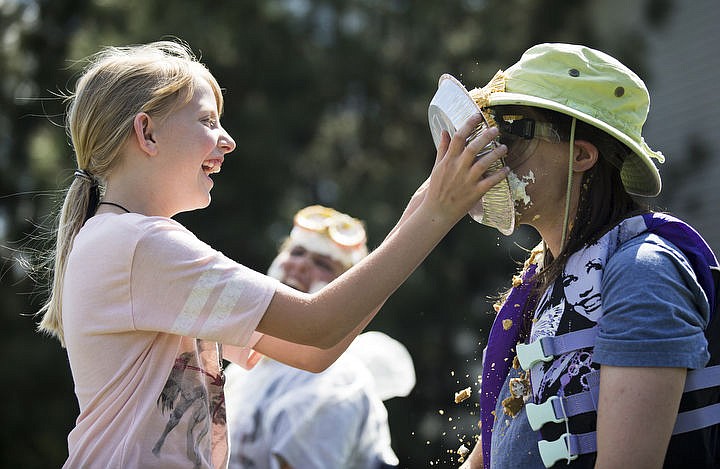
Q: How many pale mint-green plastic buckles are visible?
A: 3